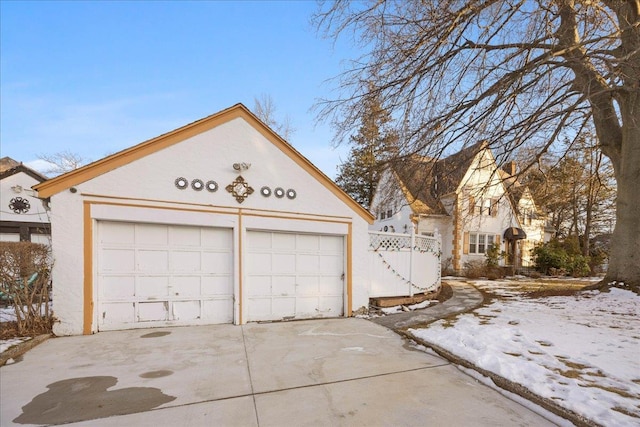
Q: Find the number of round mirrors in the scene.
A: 6